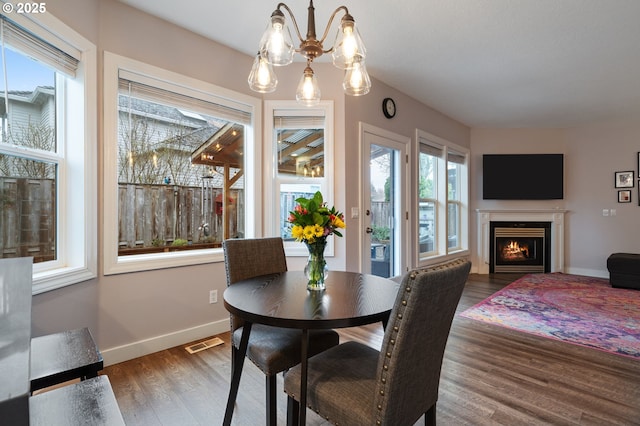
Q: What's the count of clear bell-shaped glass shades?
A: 5